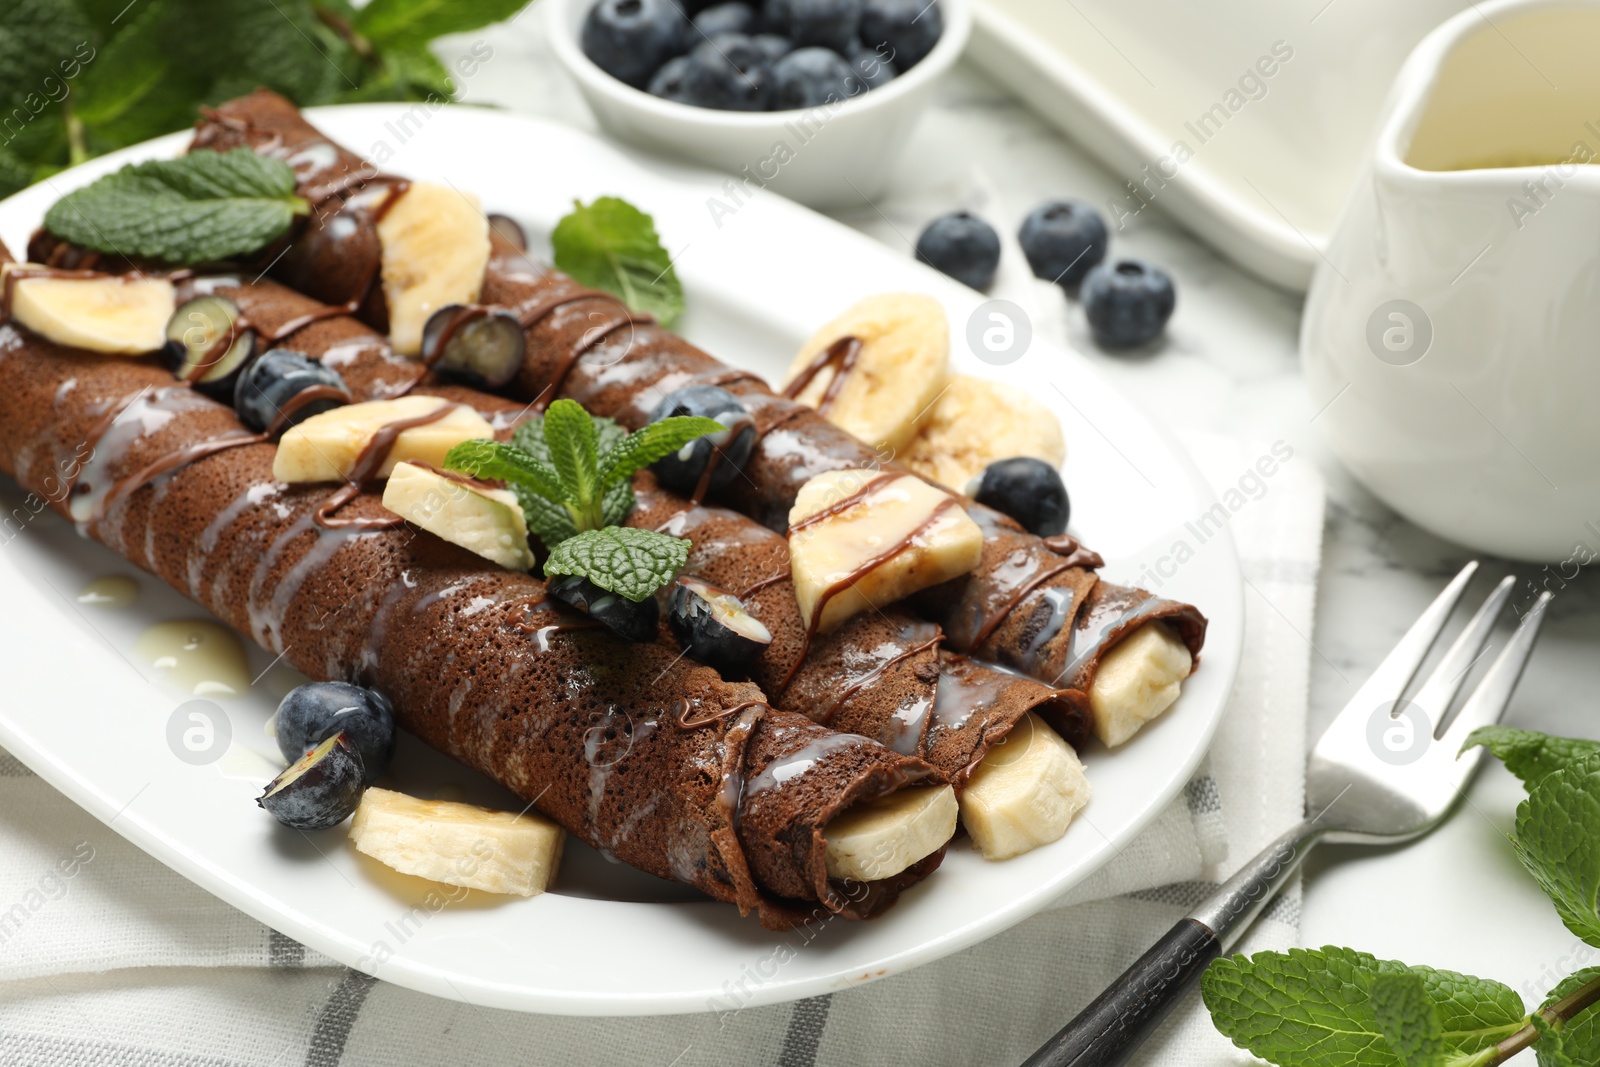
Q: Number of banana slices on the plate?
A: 11